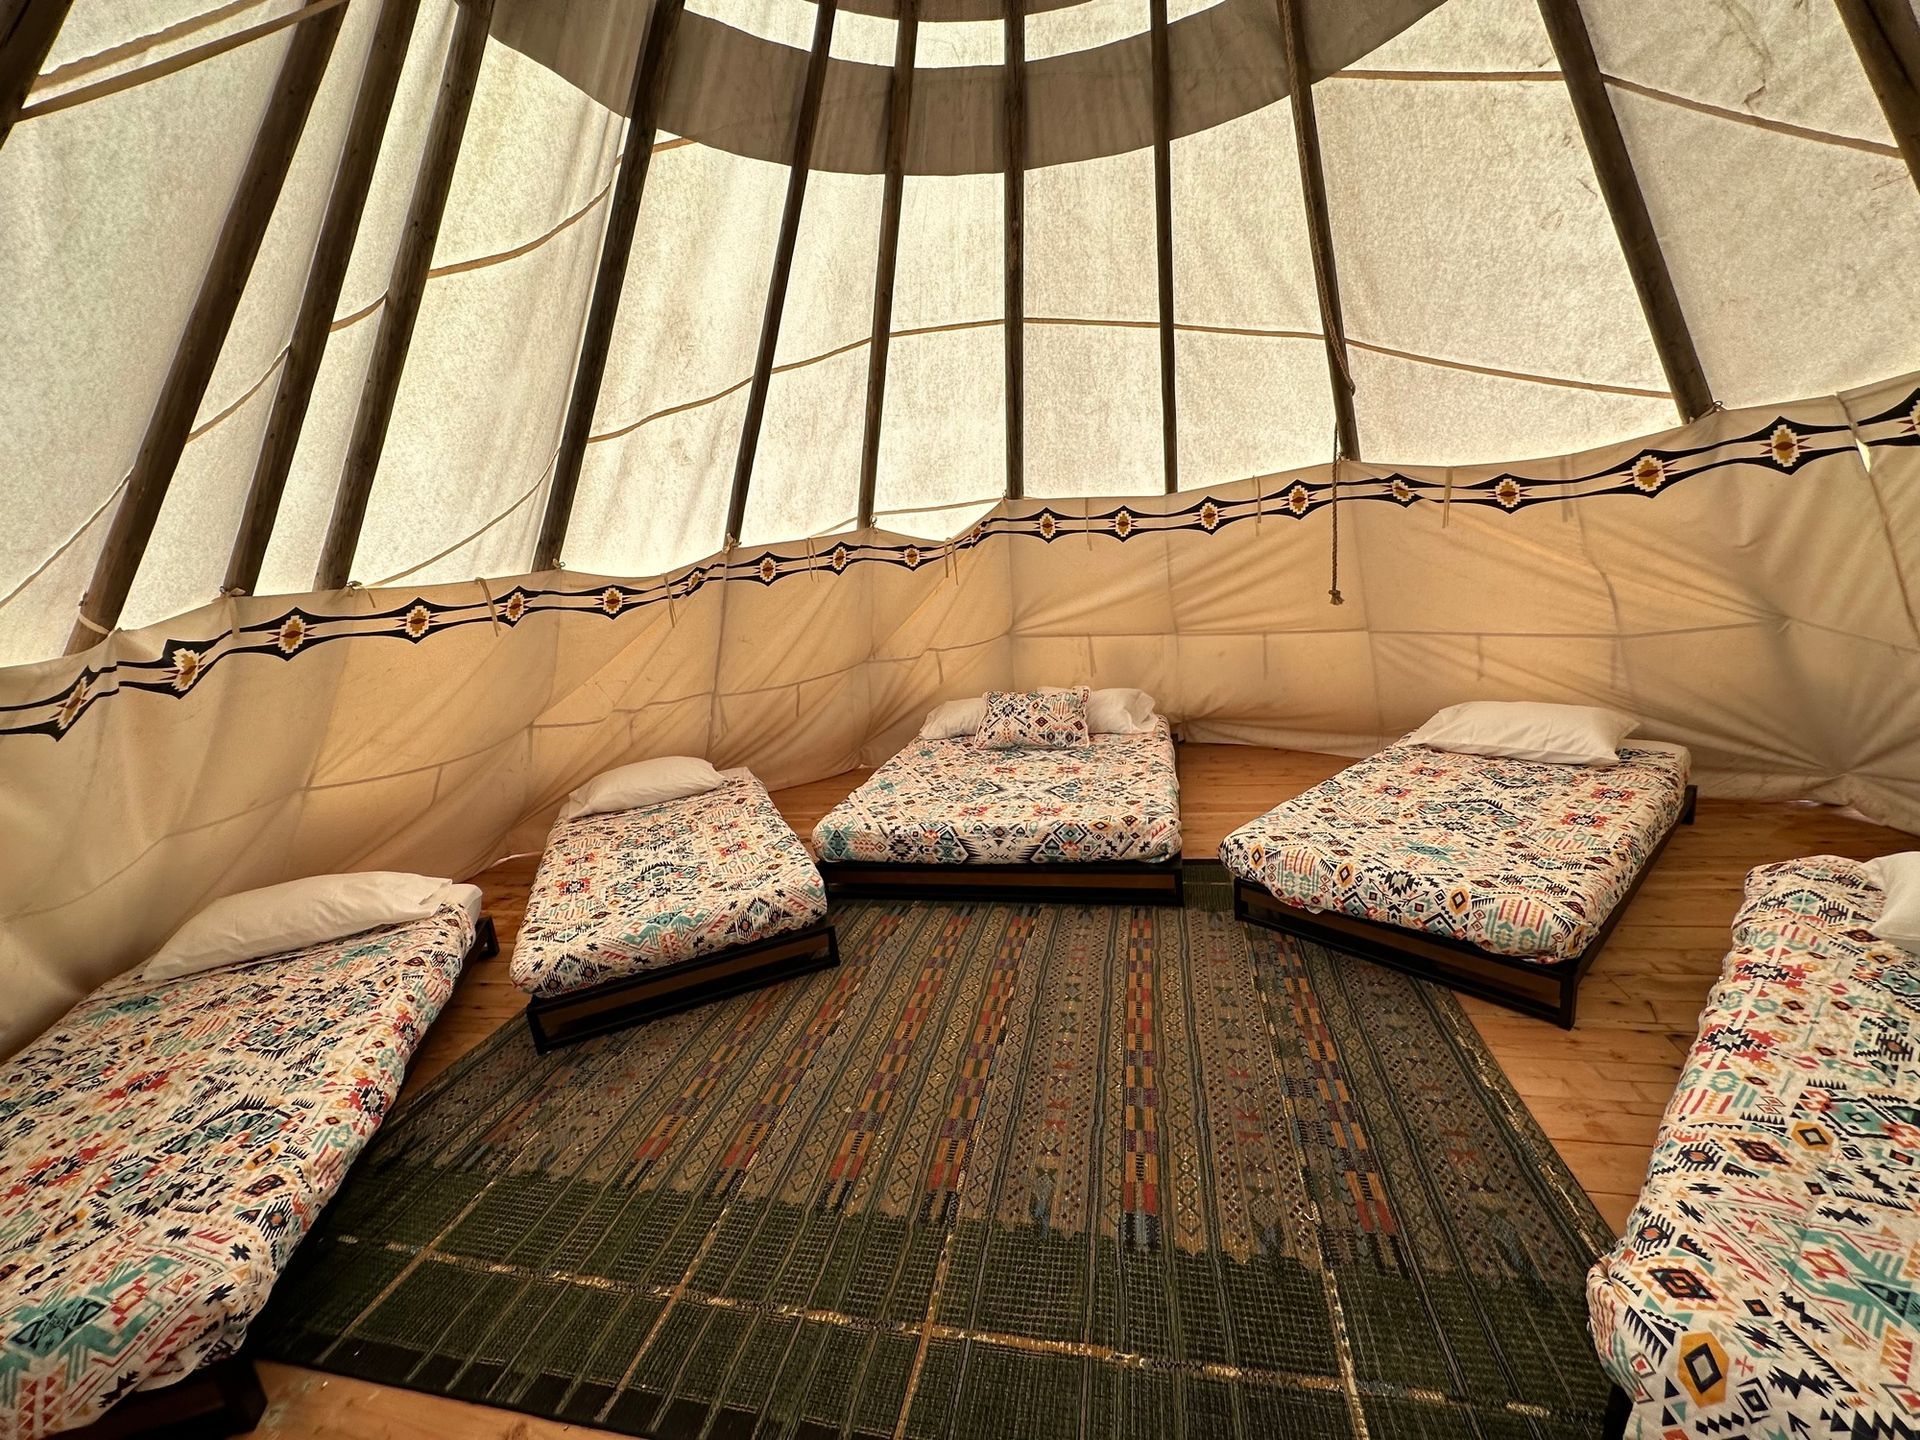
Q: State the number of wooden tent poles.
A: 12